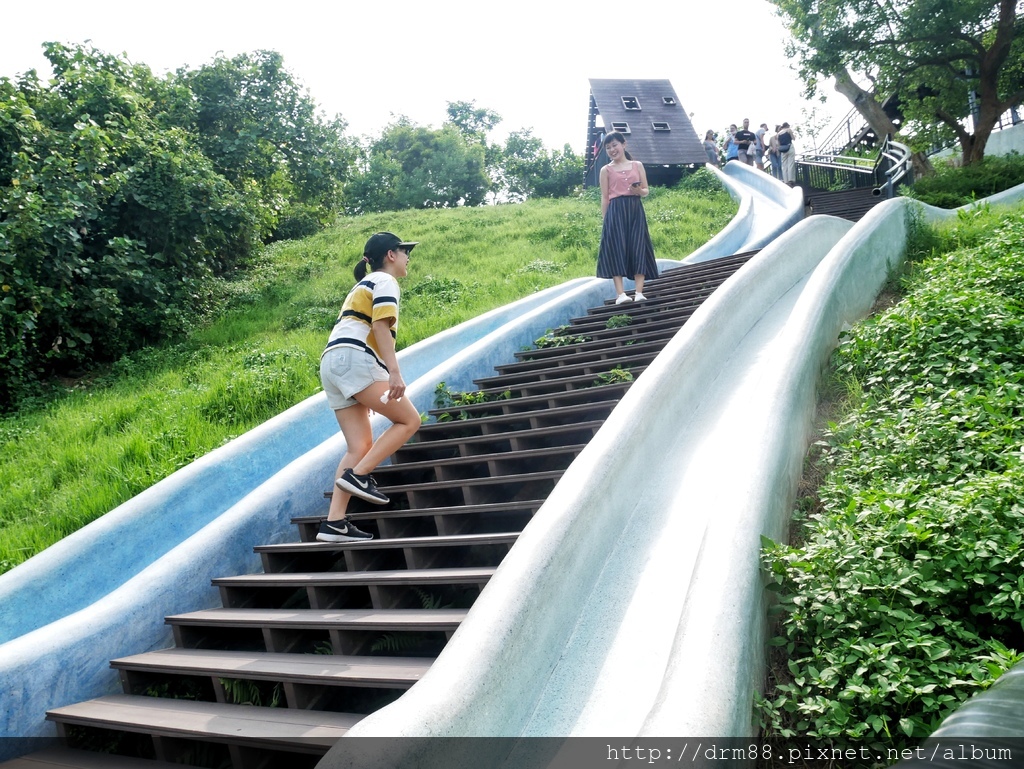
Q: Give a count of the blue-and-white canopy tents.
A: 0